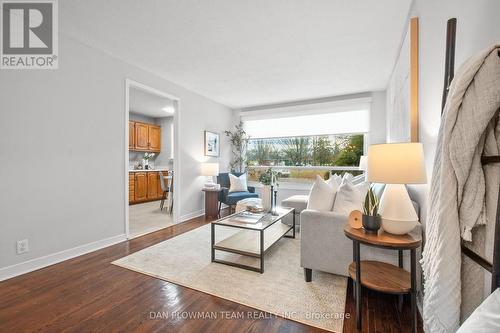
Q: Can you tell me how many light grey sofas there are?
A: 1